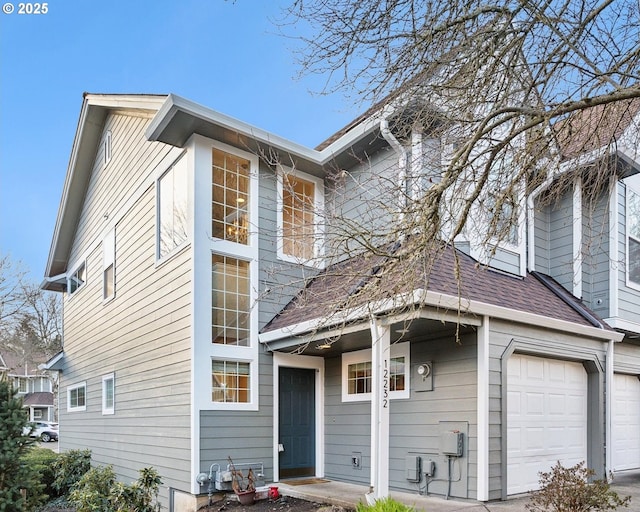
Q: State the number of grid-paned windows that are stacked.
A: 3